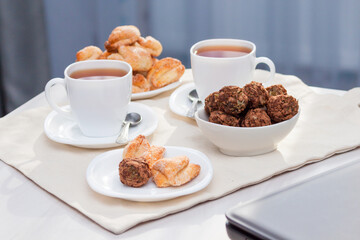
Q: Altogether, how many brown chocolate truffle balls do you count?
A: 8